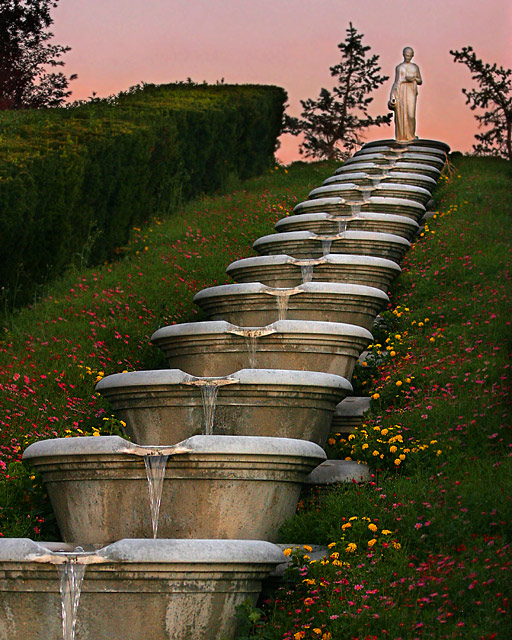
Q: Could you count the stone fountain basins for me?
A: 15